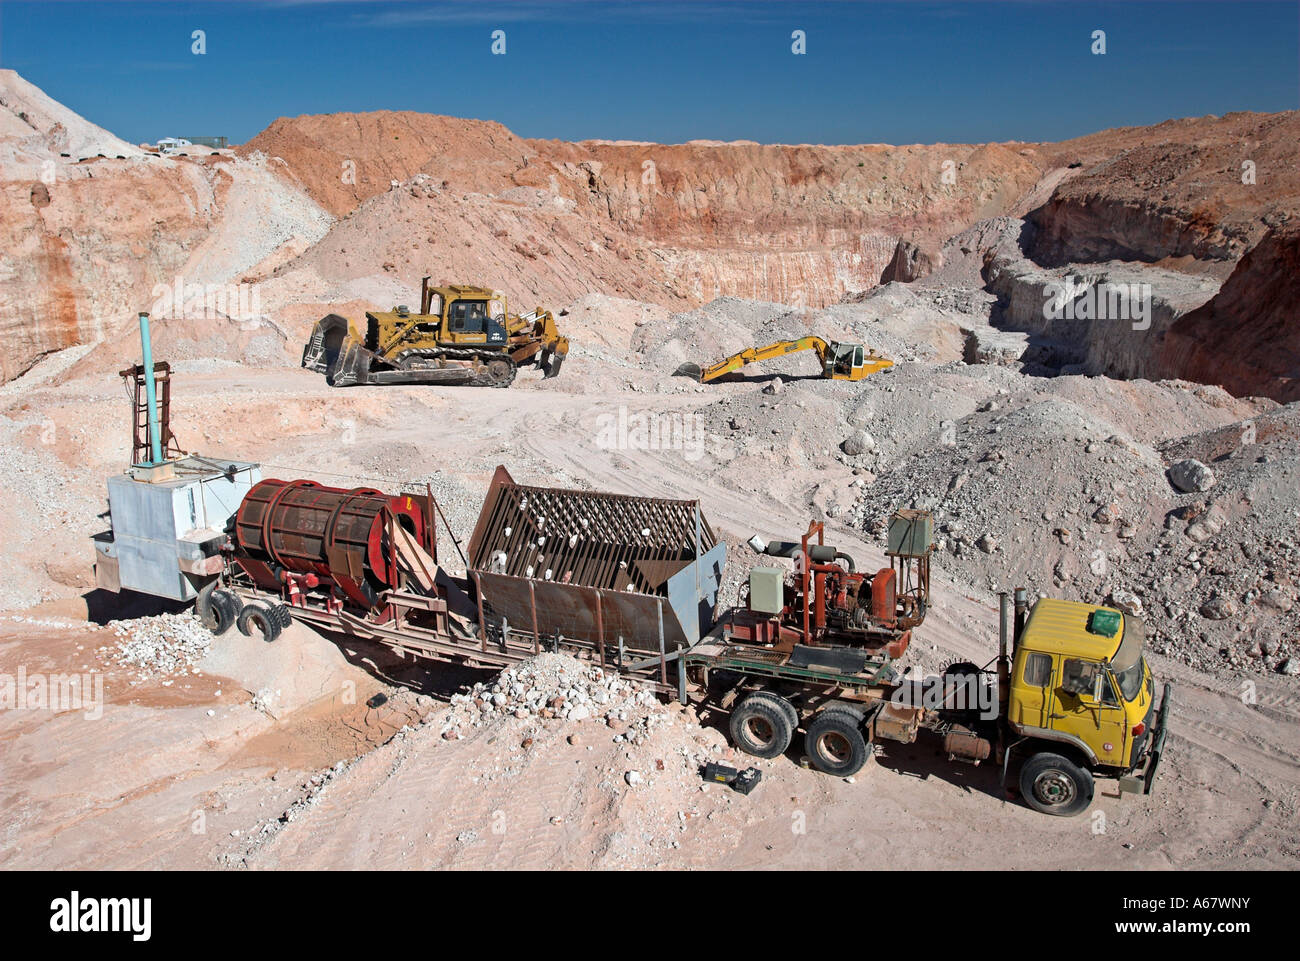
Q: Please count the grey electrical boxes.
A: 2